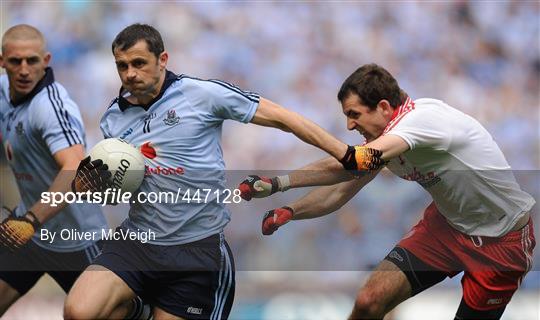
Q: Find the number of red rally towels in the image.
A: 0